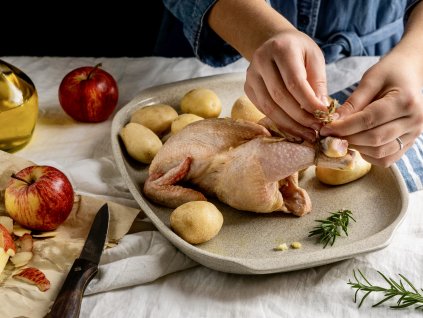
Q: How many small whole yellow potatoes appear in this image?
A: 7